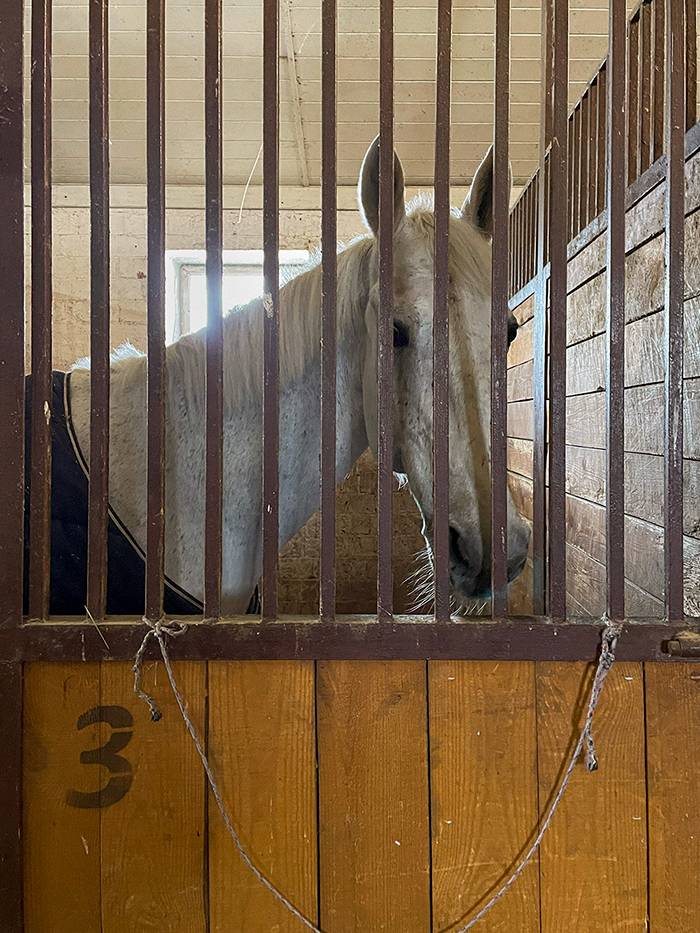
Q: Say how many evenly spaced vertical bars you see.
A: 12